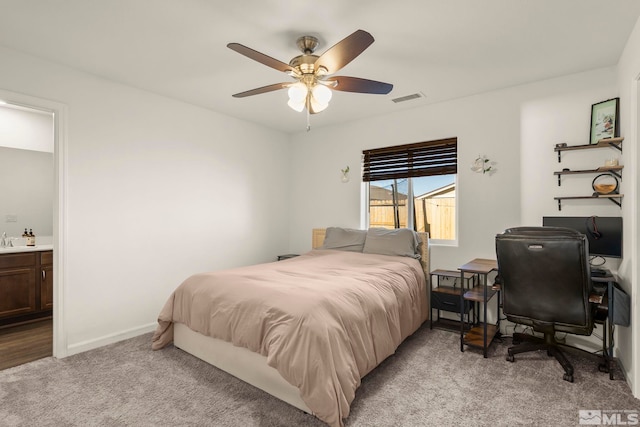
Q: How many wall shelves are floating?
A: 3